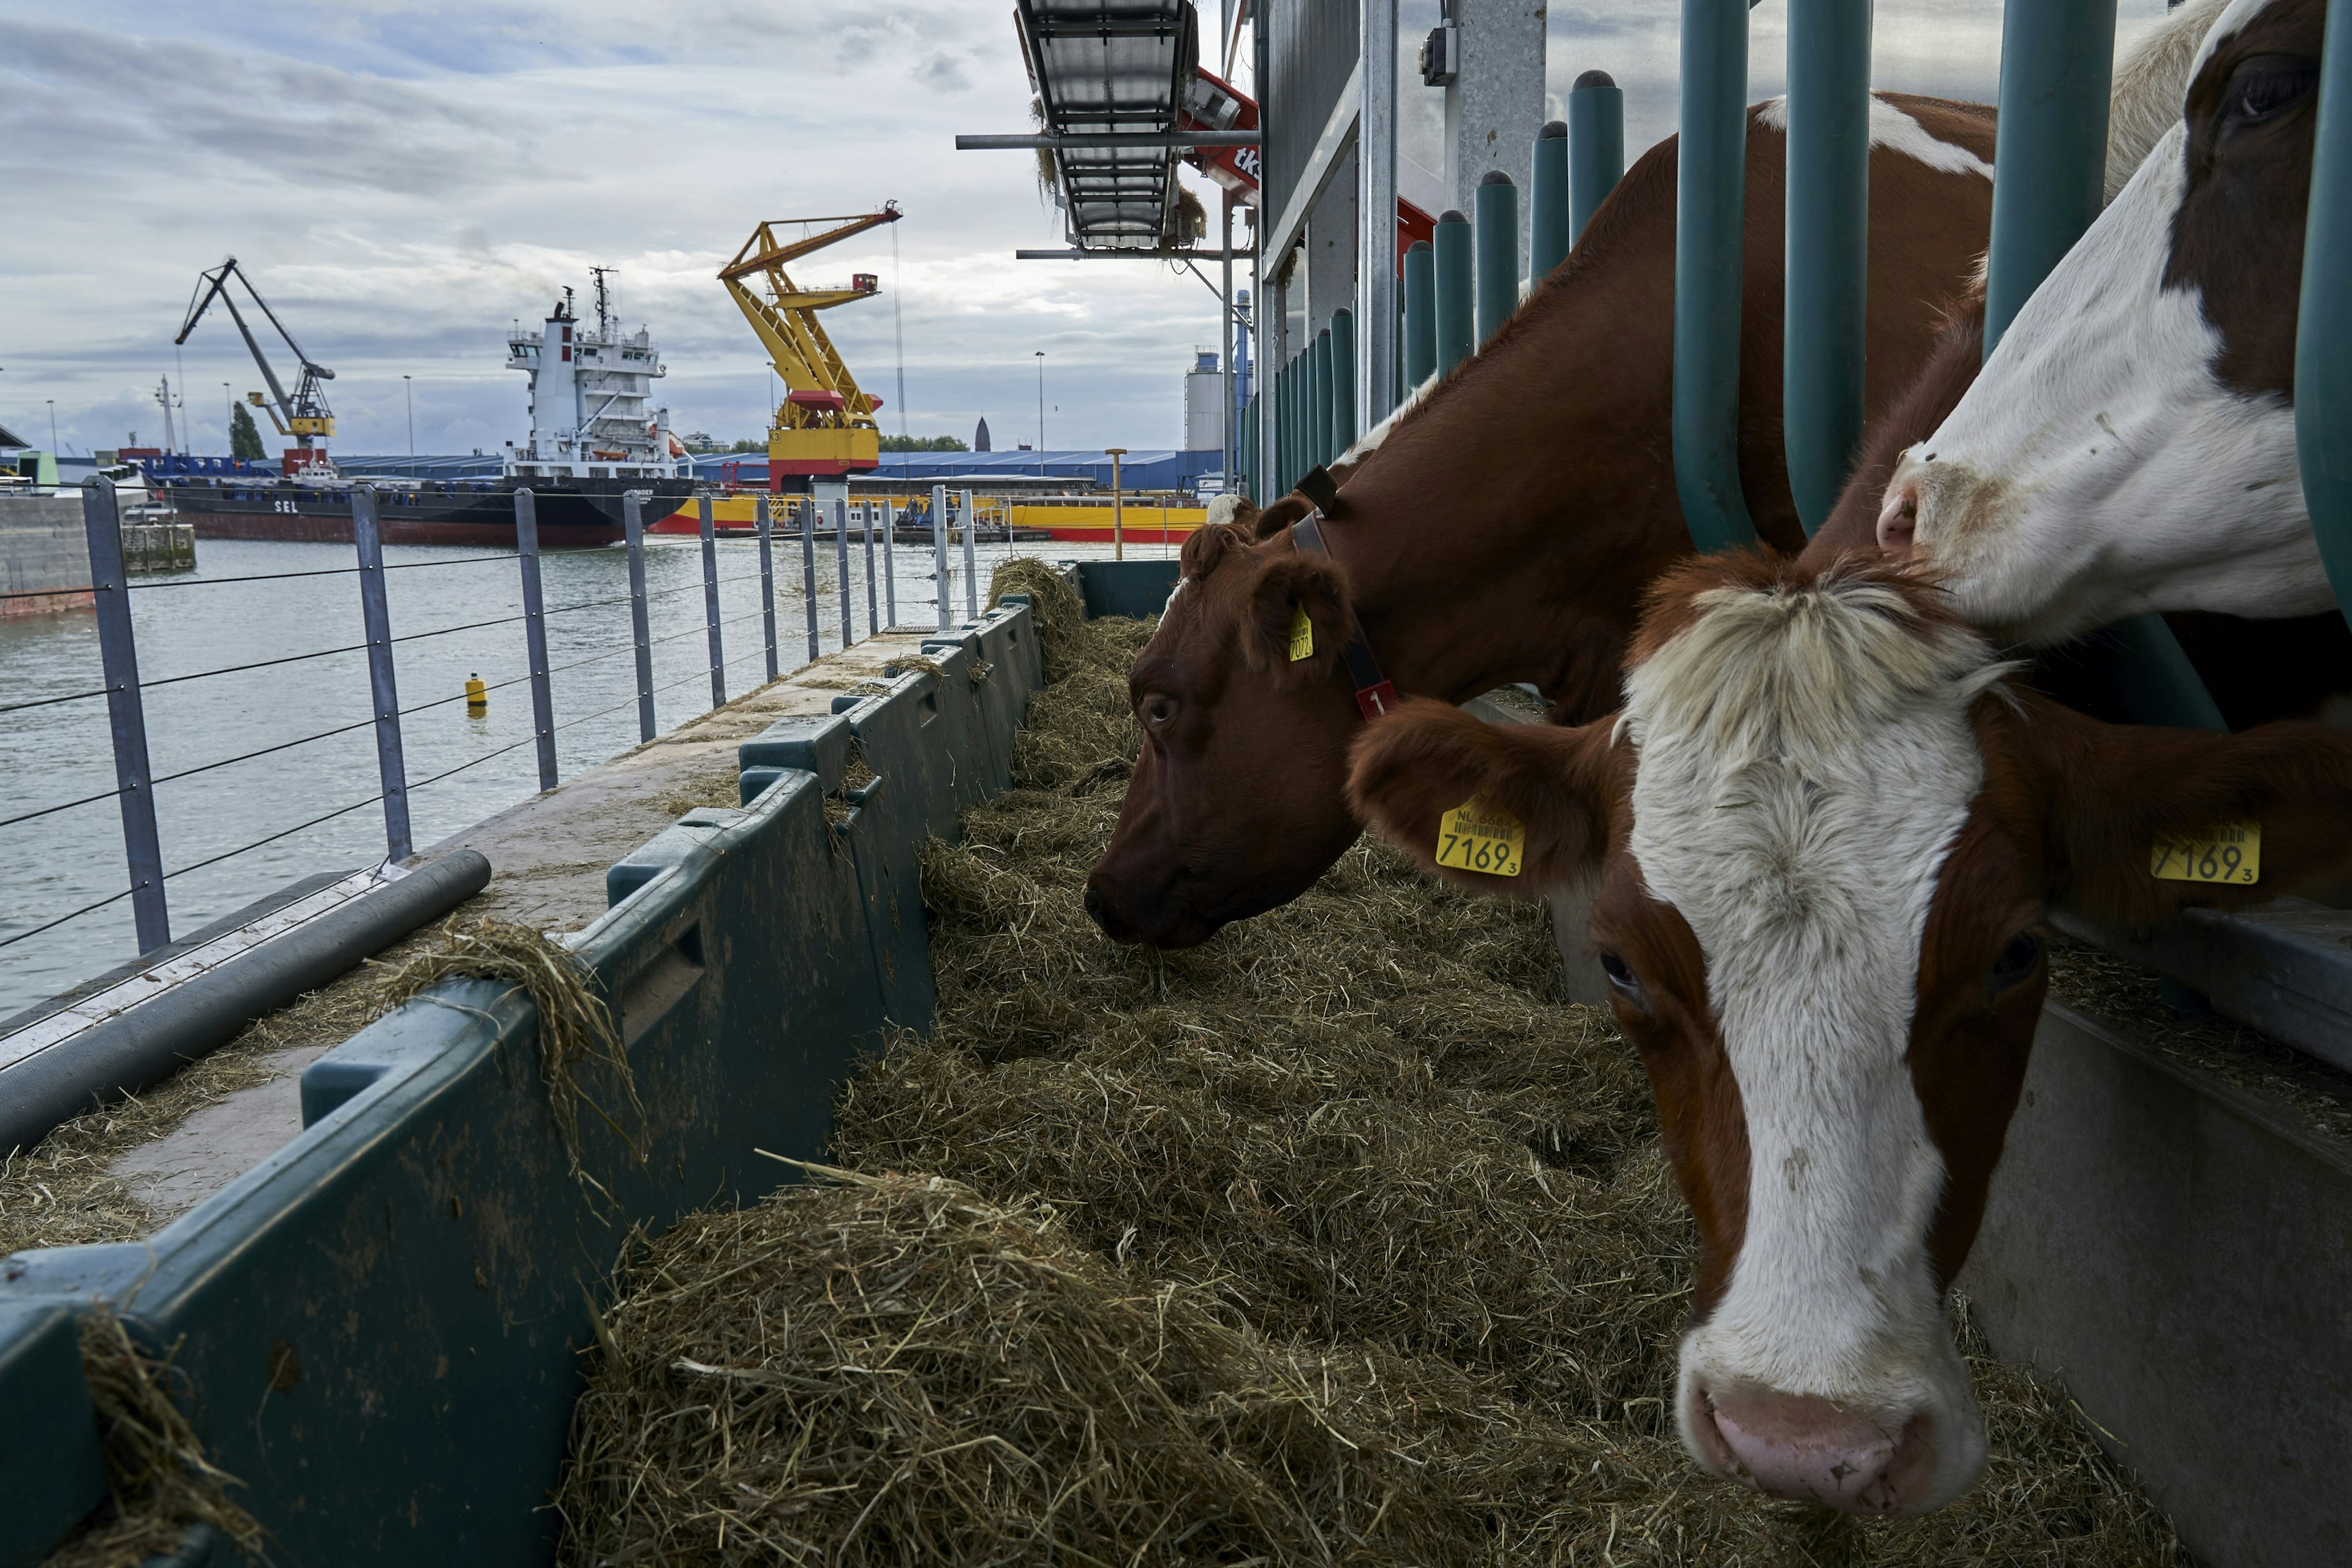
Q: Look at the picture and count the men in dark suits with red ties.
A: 0